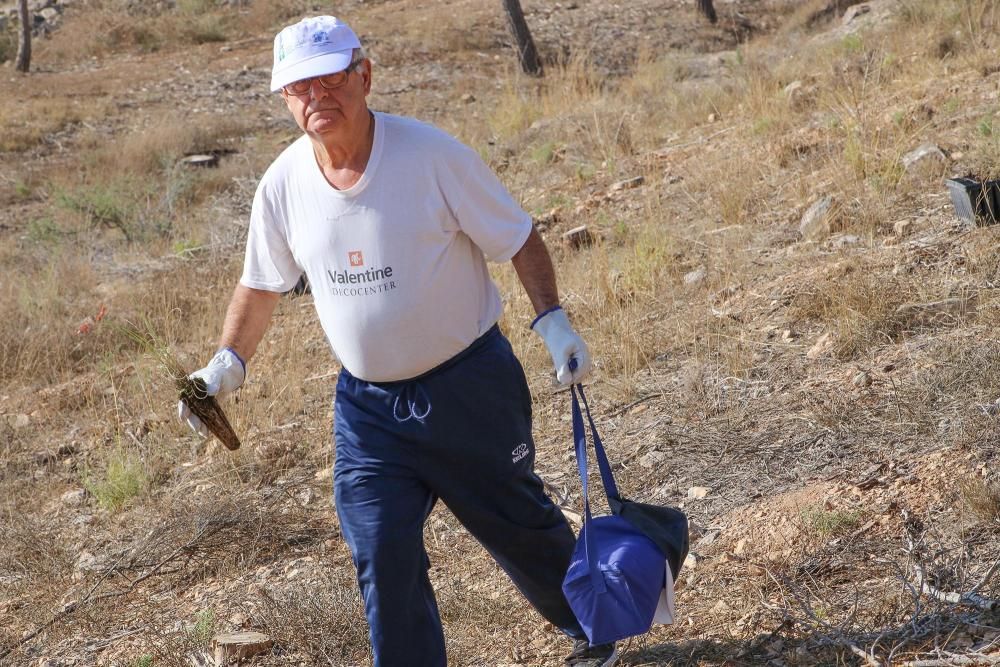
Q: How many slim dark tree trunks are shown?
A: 3